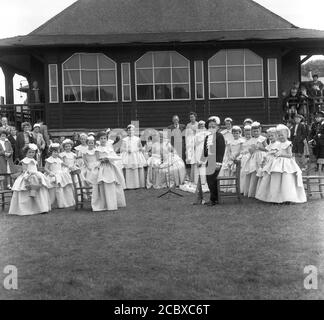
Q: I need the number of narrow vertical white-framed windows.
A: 4